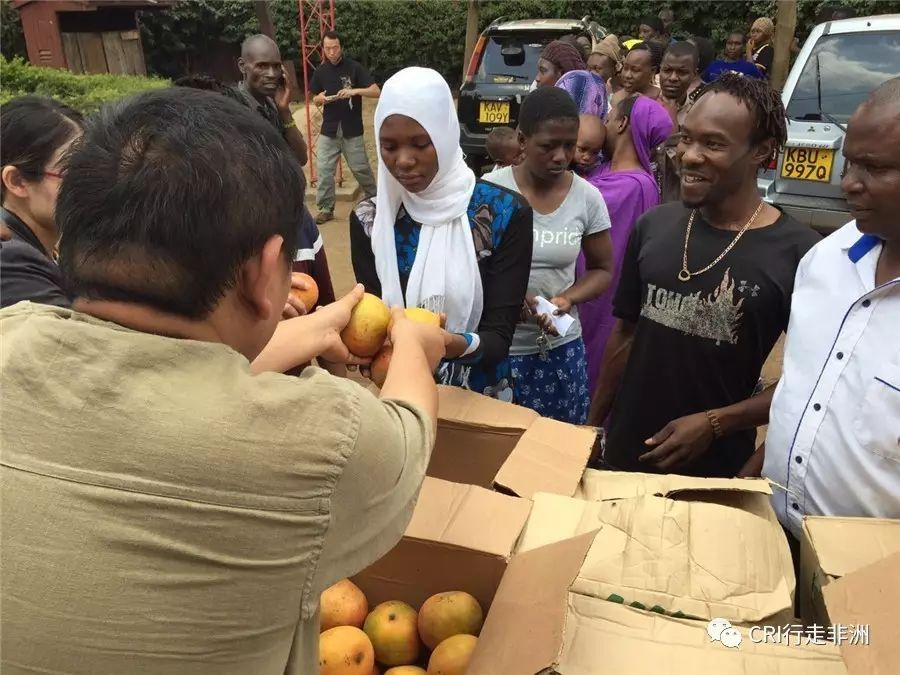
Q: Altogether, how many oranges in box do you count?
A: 6